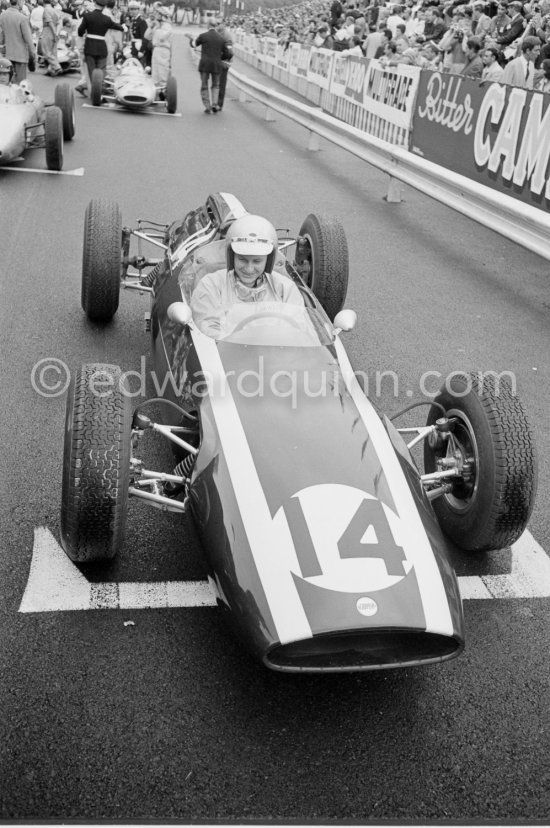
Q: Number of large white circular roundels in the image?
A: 1